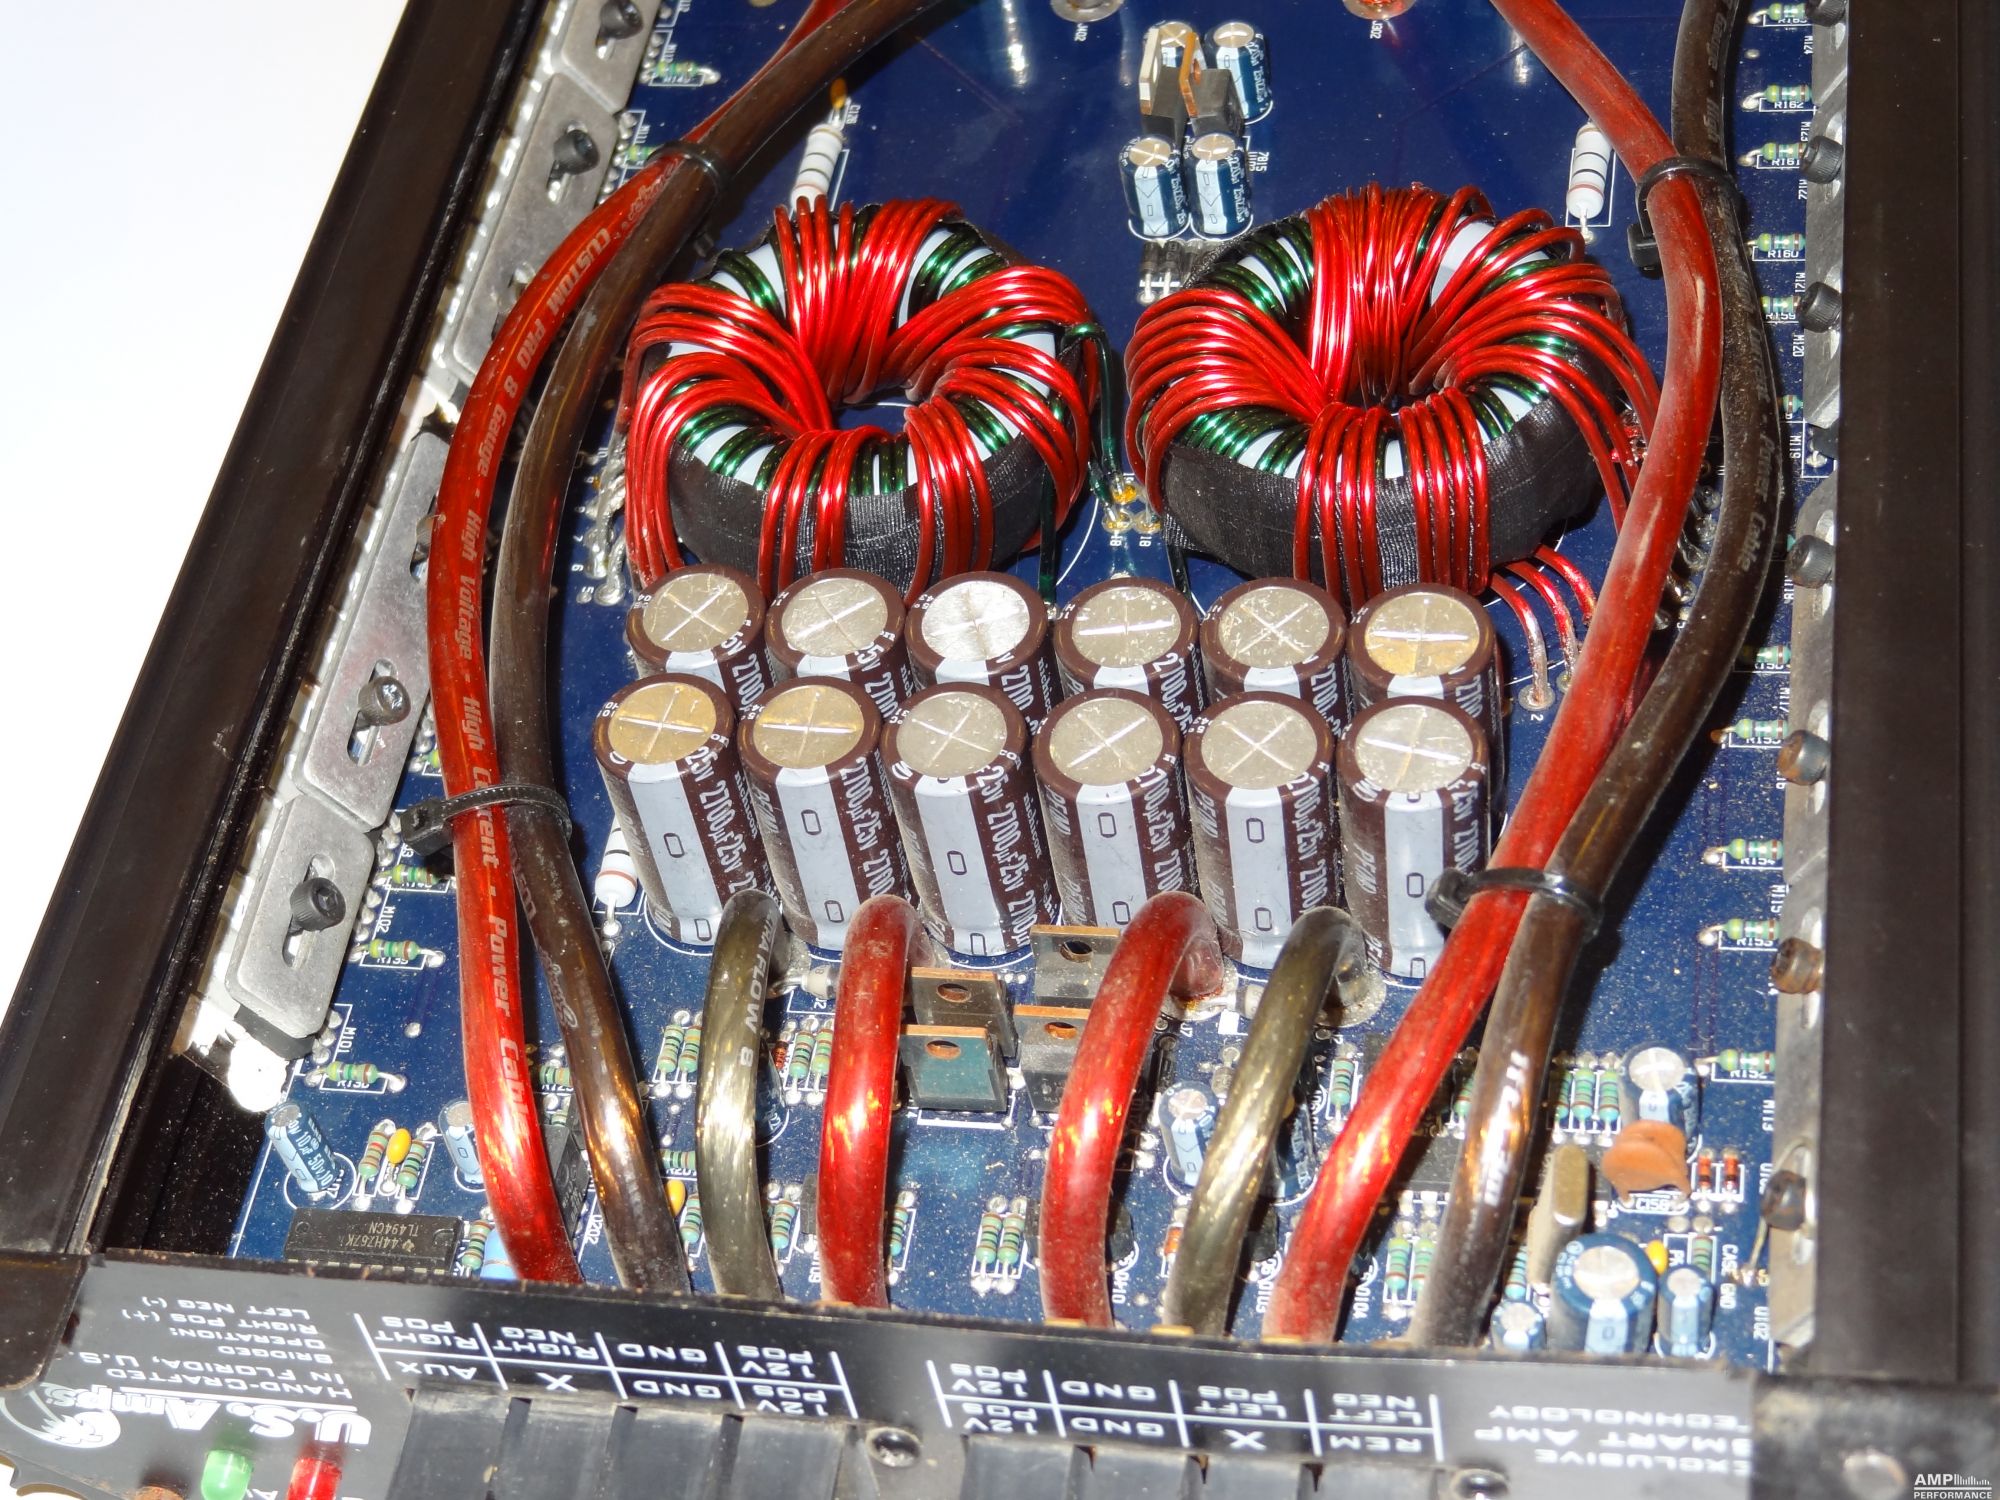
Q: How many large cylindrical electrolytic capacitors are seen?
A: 12